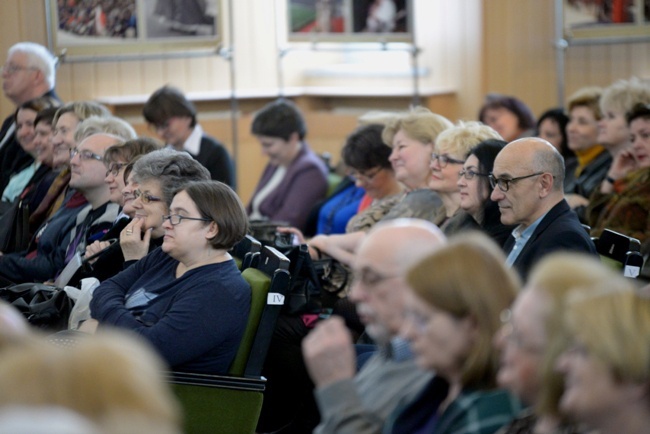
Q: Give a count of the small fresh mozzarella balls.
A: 0